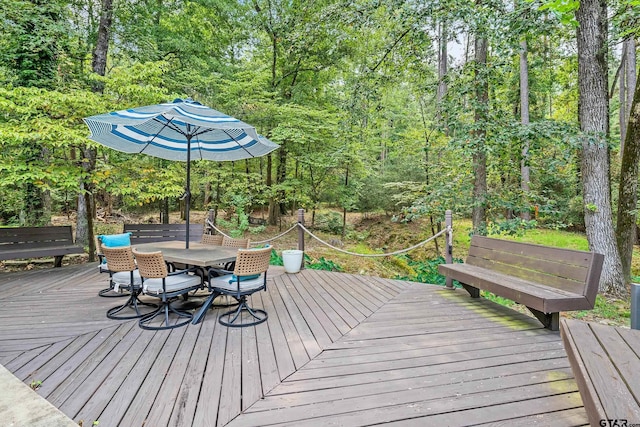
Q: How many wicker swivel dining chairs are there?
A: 6